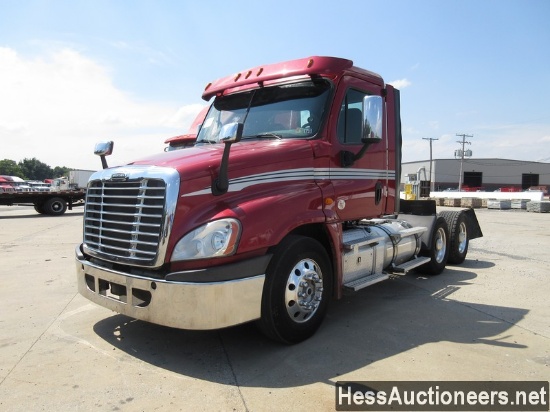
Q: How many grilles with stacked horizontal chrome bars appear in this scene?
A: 1